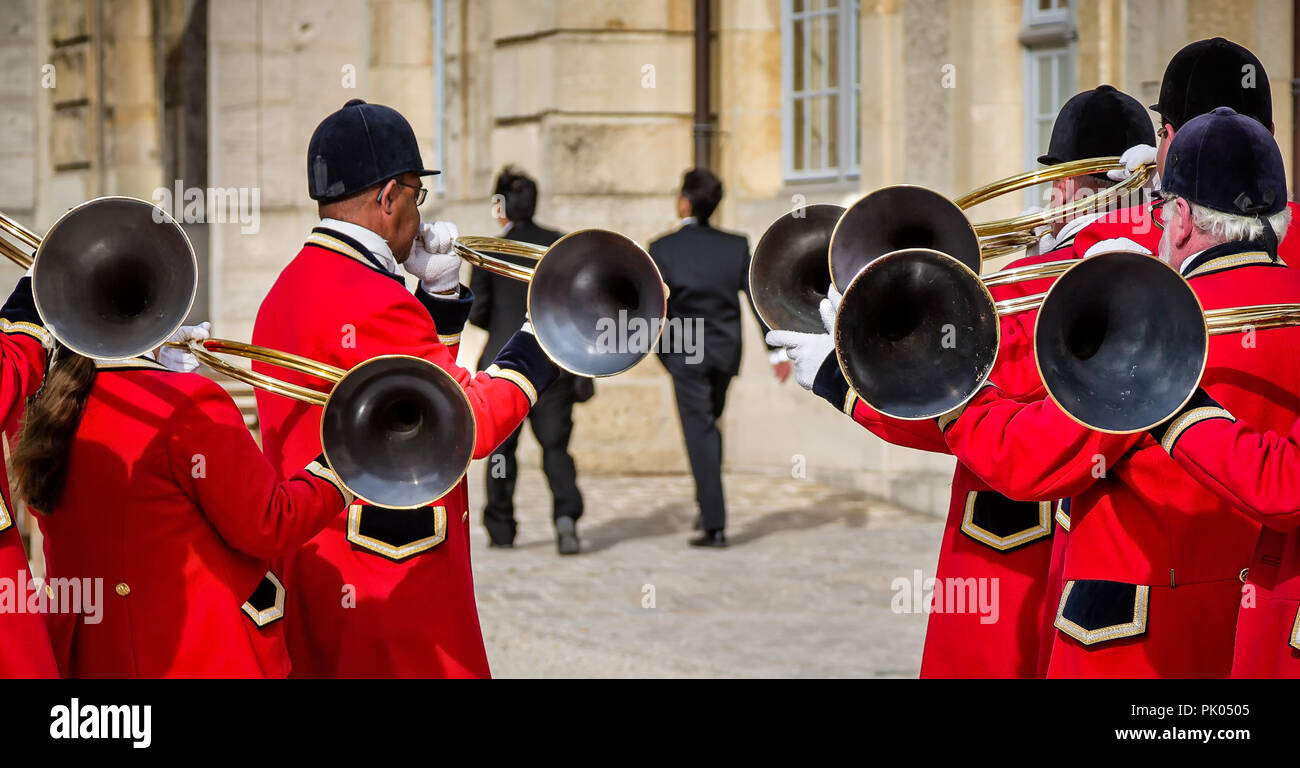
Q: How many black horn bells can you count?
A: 7